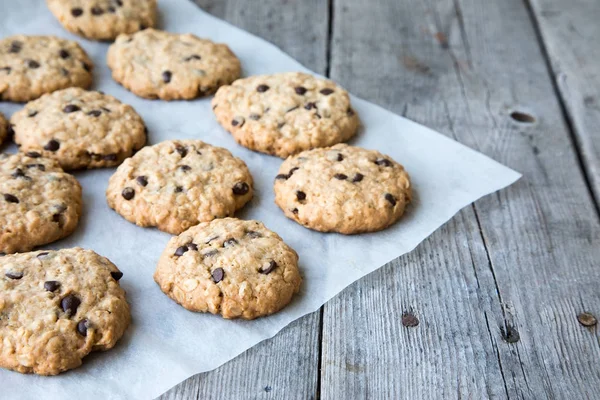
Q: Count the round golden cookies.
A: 11